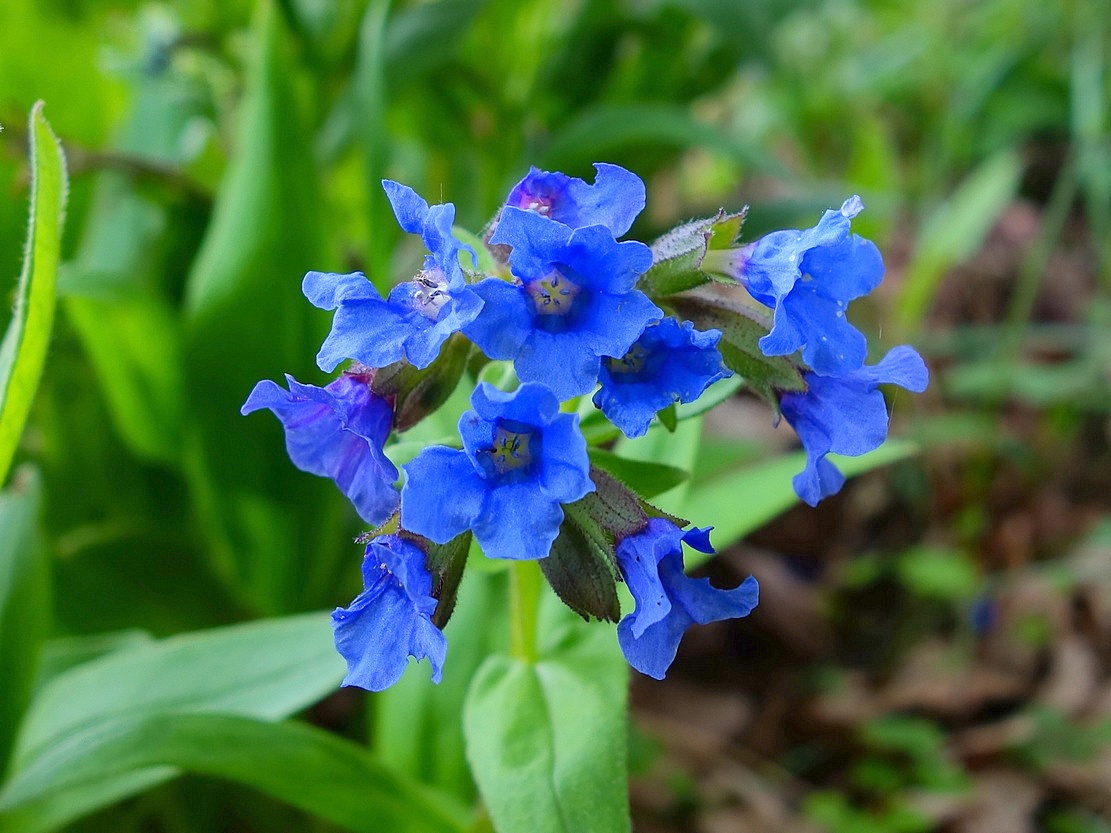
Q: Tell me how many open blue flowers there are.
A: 10